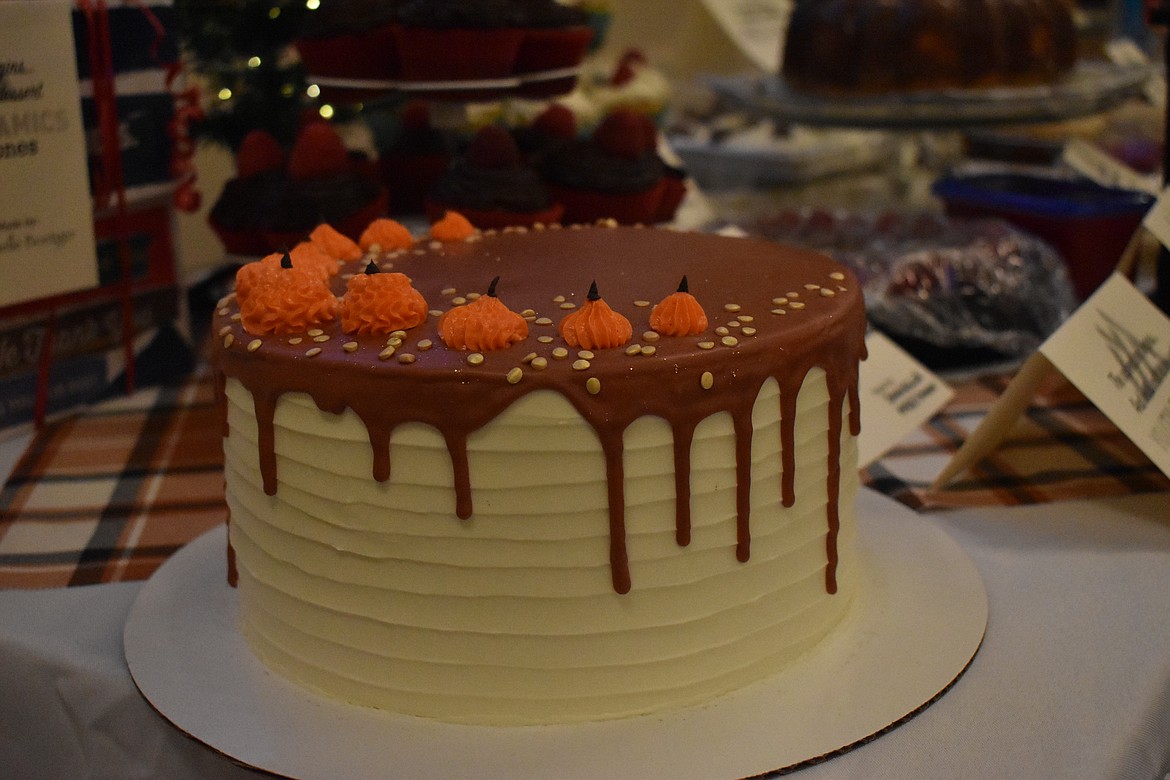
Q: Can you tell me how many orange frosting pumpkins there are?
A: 9